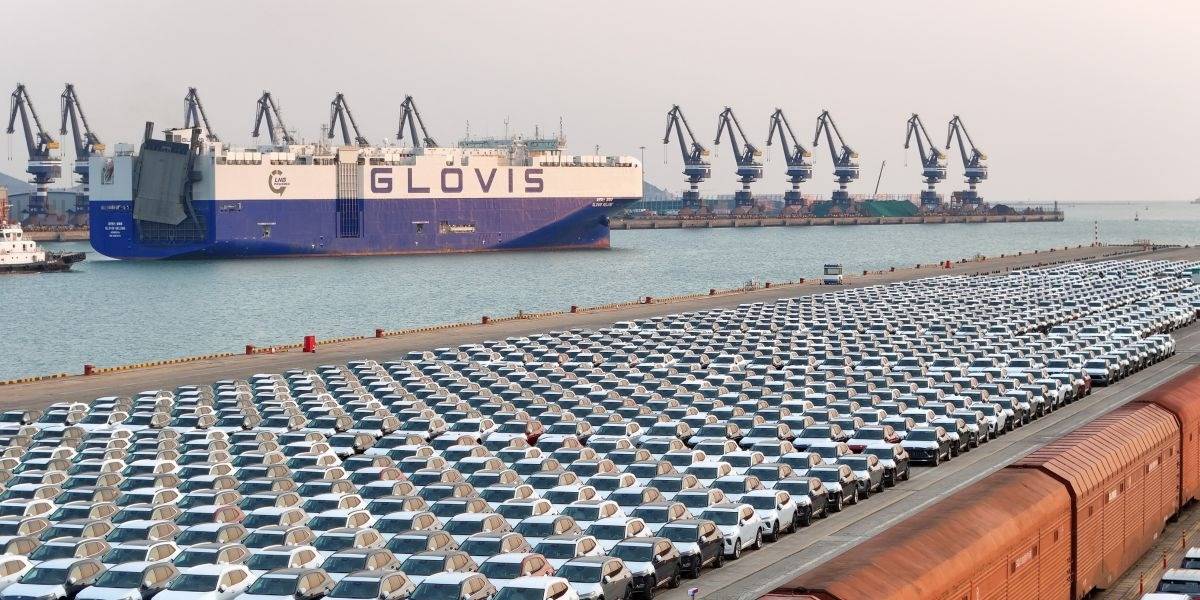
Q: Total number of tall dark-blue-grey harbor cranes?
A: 12